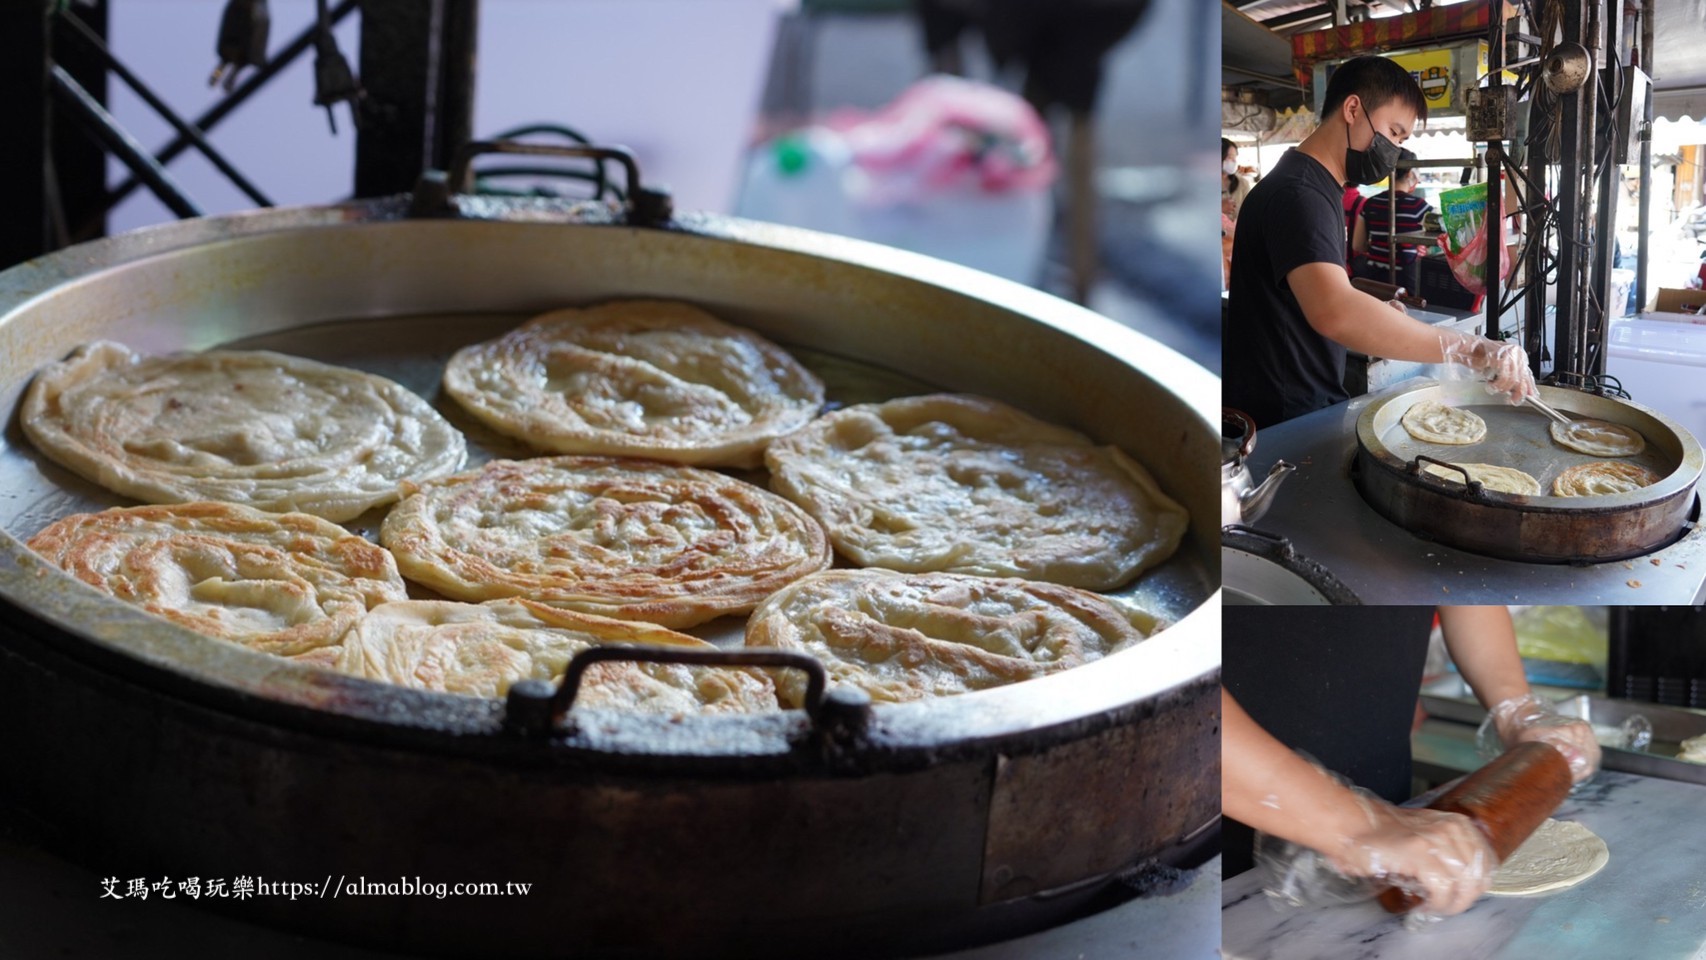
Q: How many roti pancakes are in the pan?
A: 7